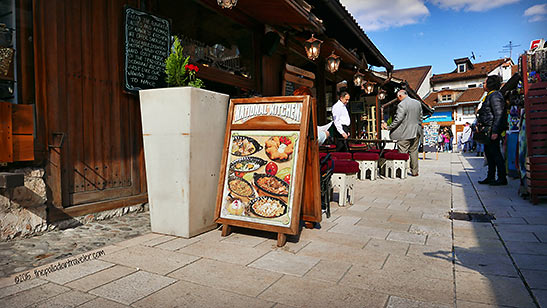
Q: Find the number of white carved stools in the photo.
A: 3